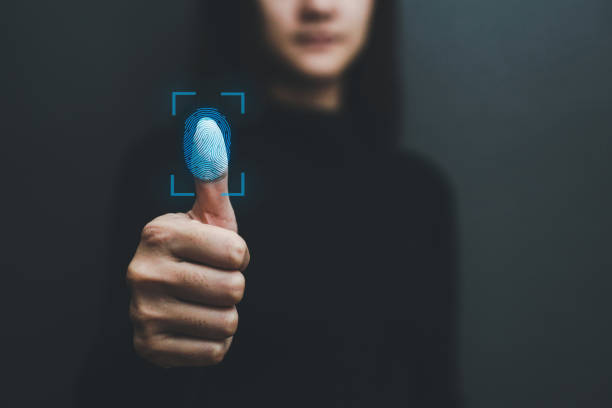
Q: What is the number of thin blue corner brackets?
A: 4